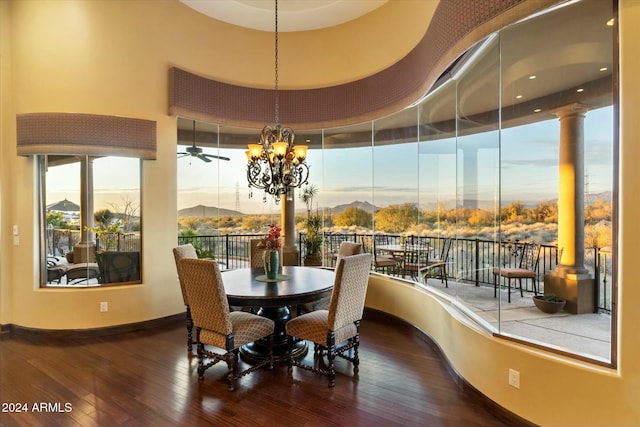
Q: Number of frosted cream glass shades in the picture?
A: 6